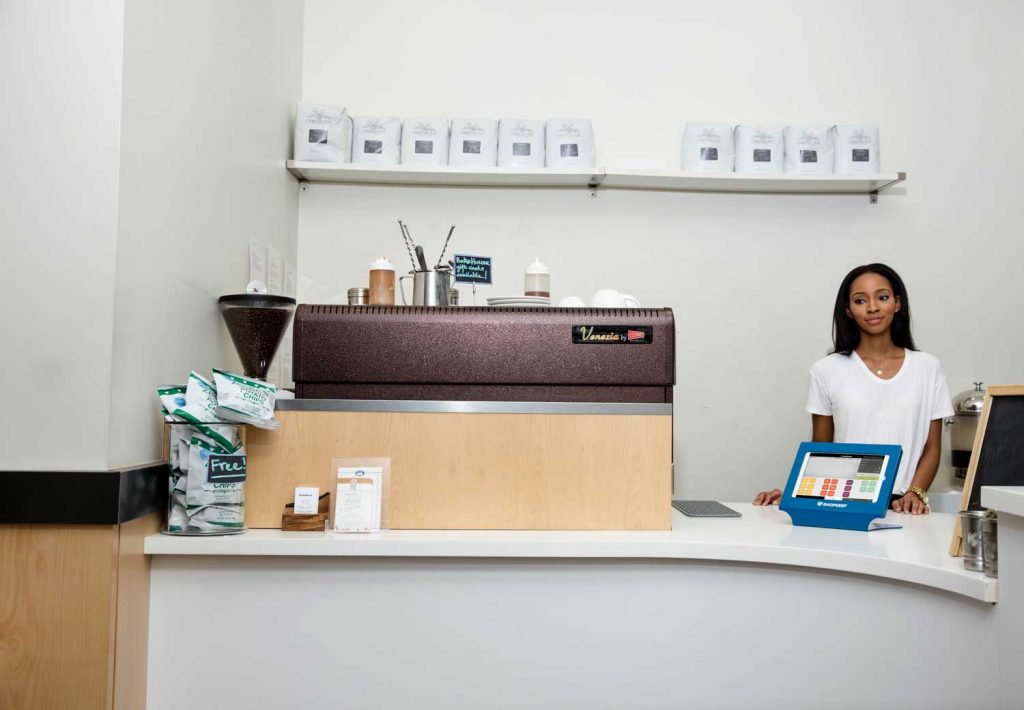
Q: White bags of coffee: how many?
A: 10